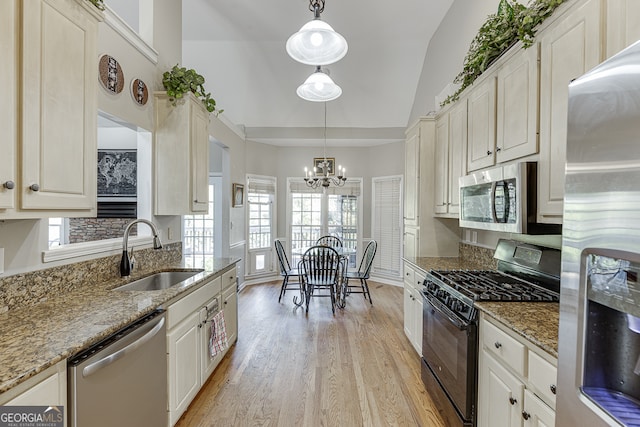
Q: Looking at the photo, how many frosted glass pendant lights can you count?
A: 2